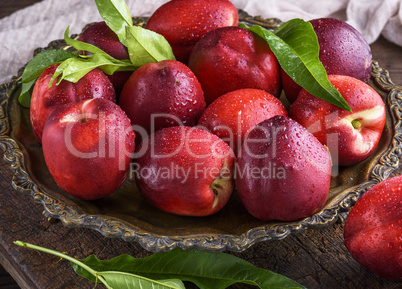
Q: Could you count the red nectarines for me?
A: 12